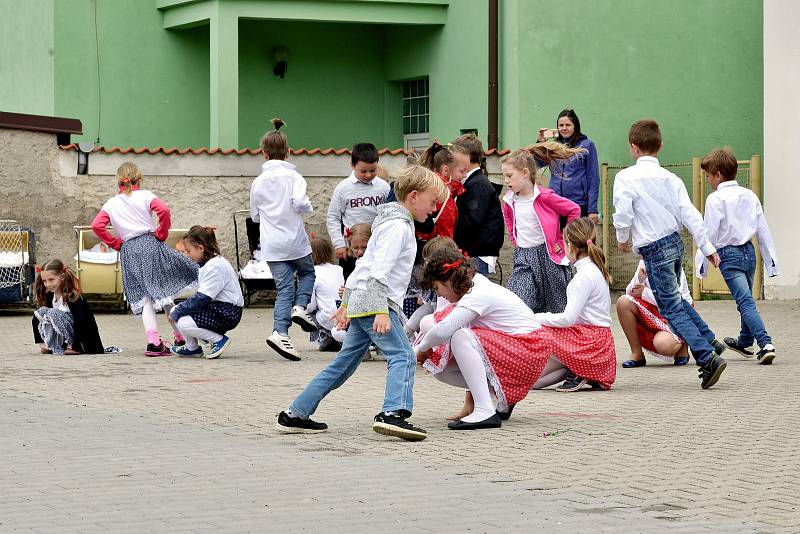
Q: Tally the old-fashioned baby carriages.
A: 4